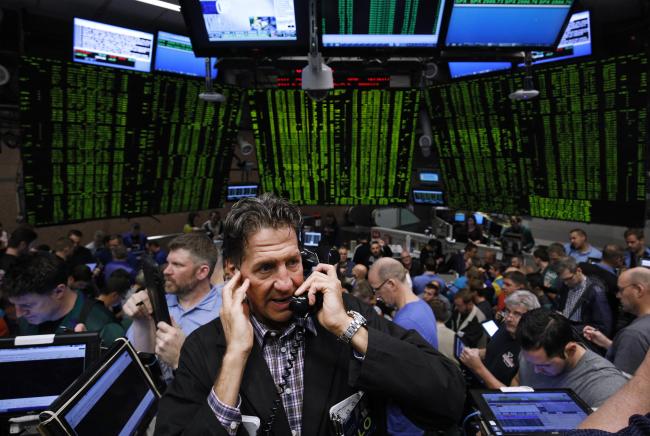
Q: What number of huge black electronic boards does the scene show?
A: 3